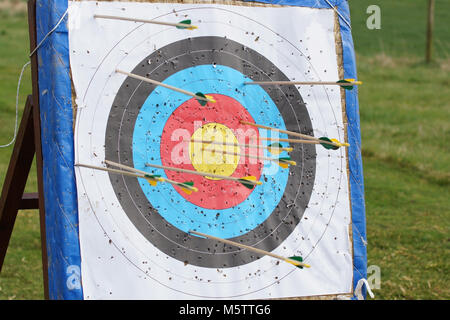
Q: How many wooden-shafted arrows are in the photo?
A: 11